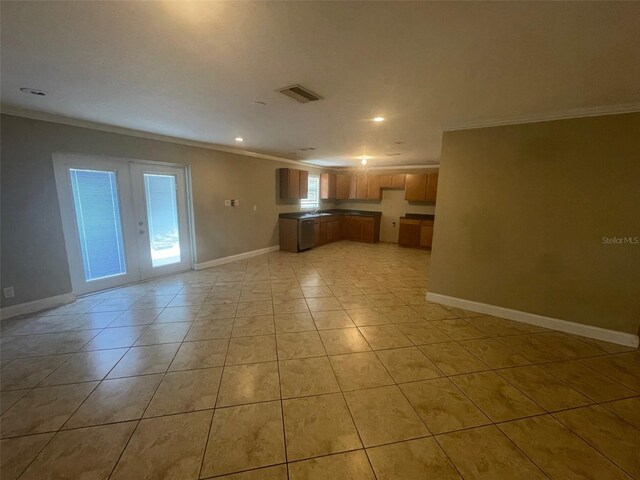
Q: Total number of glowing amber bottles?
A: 0